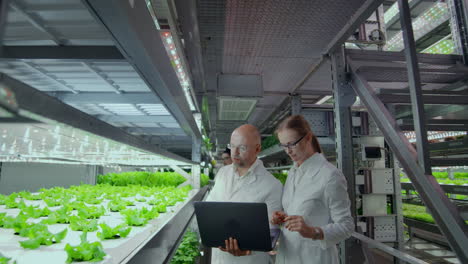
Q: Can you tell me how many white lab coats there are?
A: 2